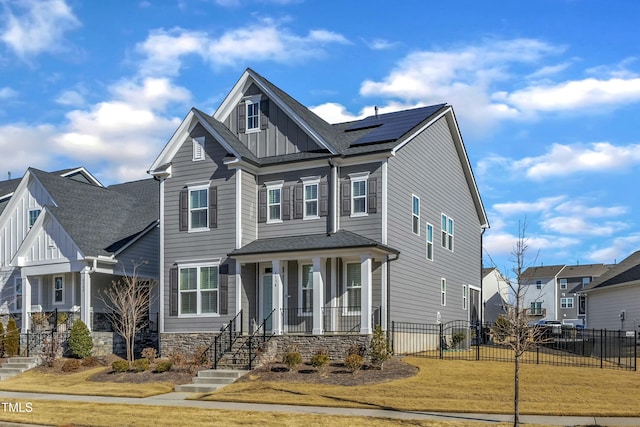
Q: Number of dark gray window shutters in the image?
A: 12